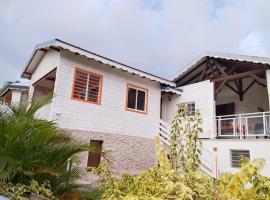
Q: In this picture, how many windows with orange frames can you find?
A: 2